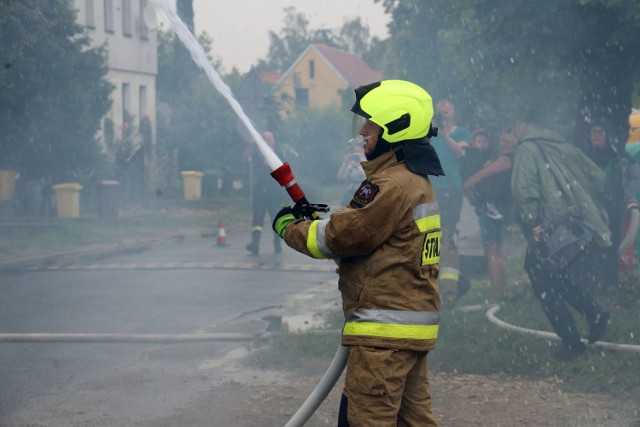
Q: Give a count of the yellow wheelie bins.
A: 3